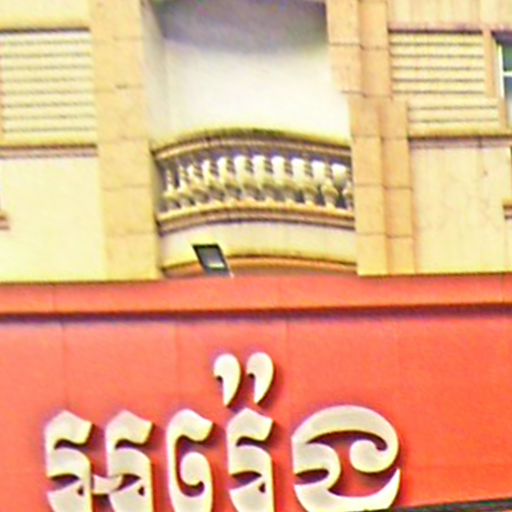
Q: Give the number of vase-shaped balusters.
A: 11